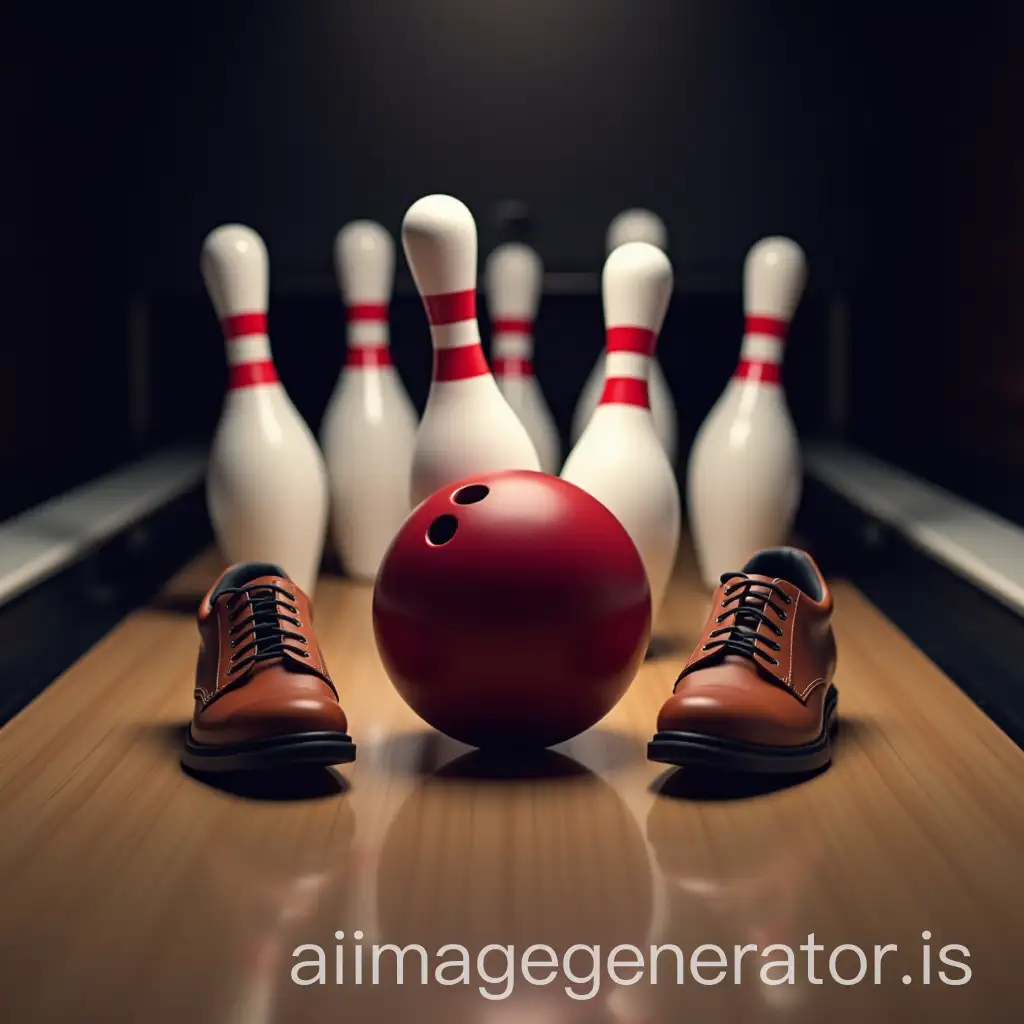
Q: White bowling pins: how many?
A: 7